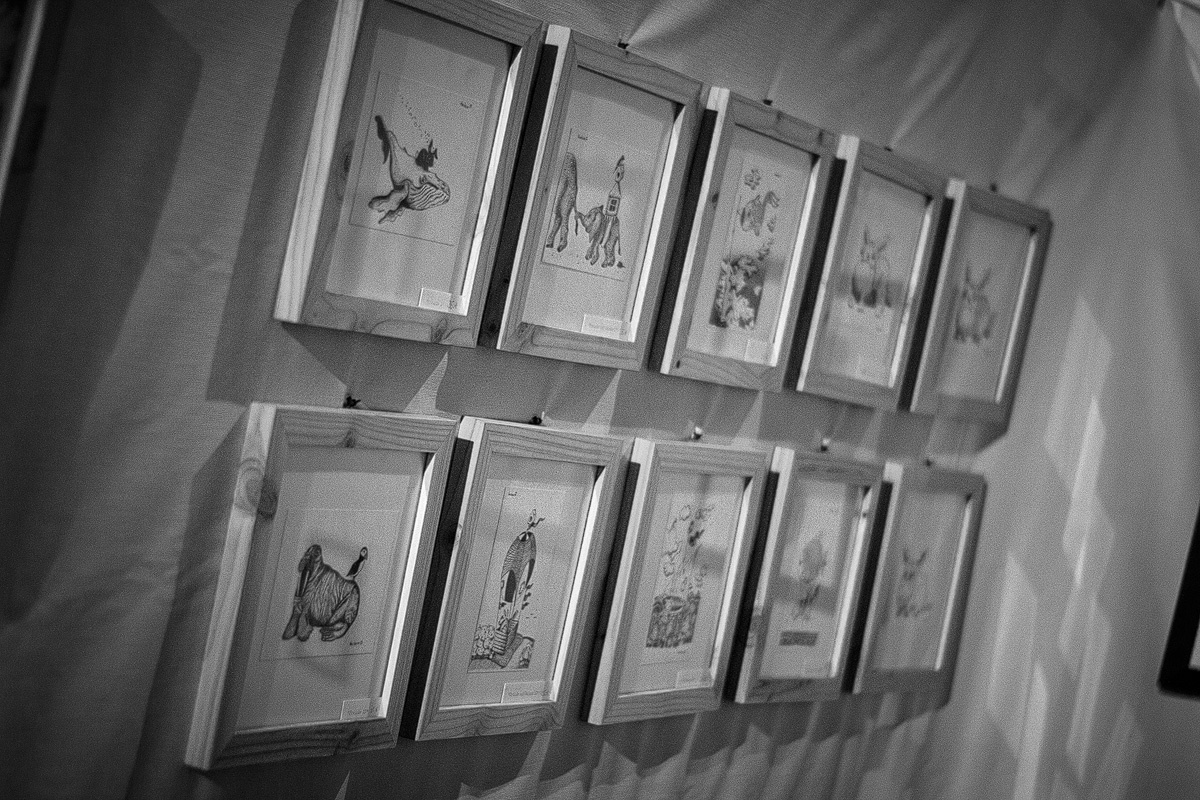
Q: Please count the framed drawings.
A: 10